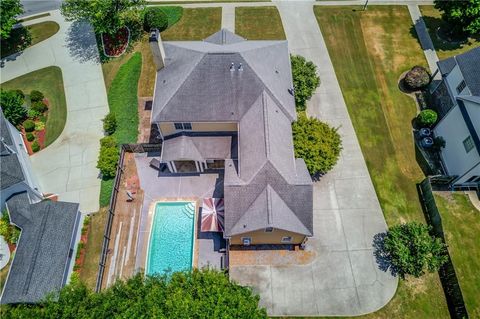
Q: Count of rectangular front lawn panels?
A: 2